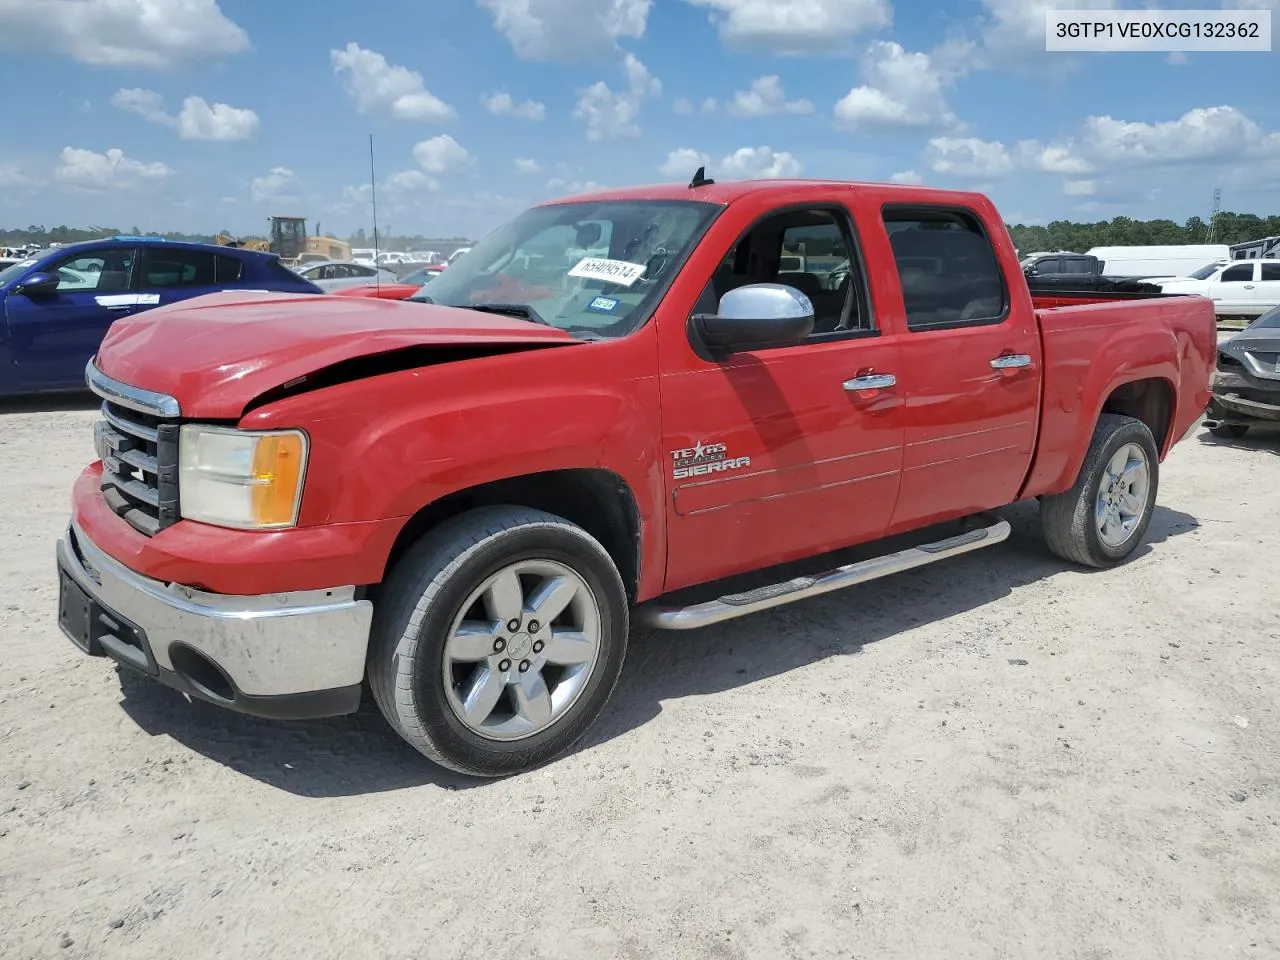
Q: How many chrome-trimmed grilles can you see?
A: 1